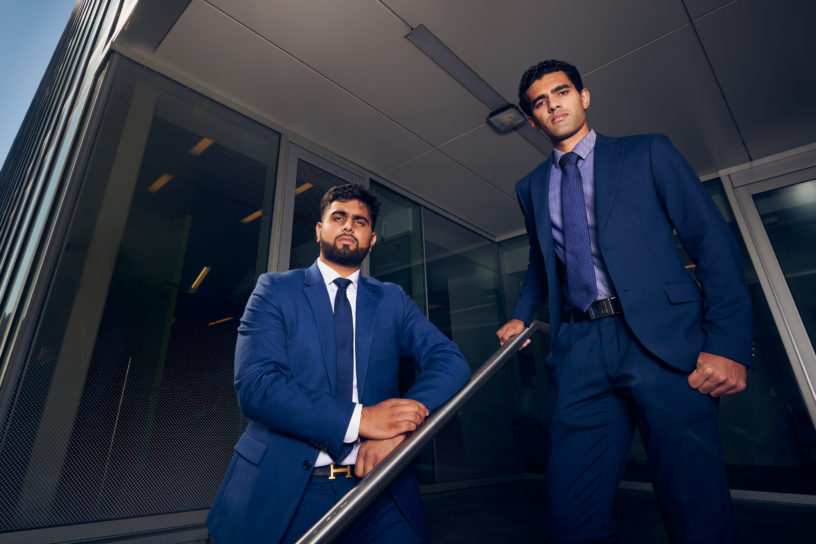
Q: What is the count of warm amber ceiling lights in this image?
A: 6